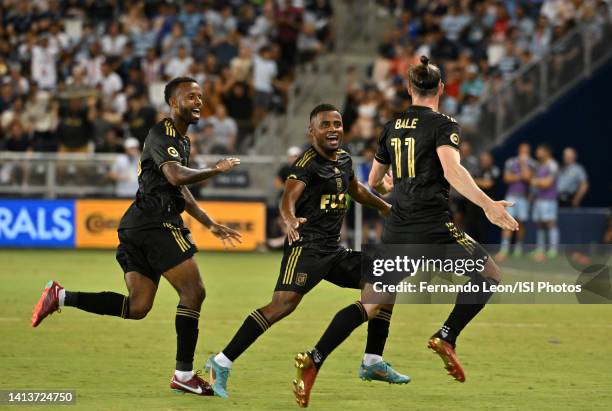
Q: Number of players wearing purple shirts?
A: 2